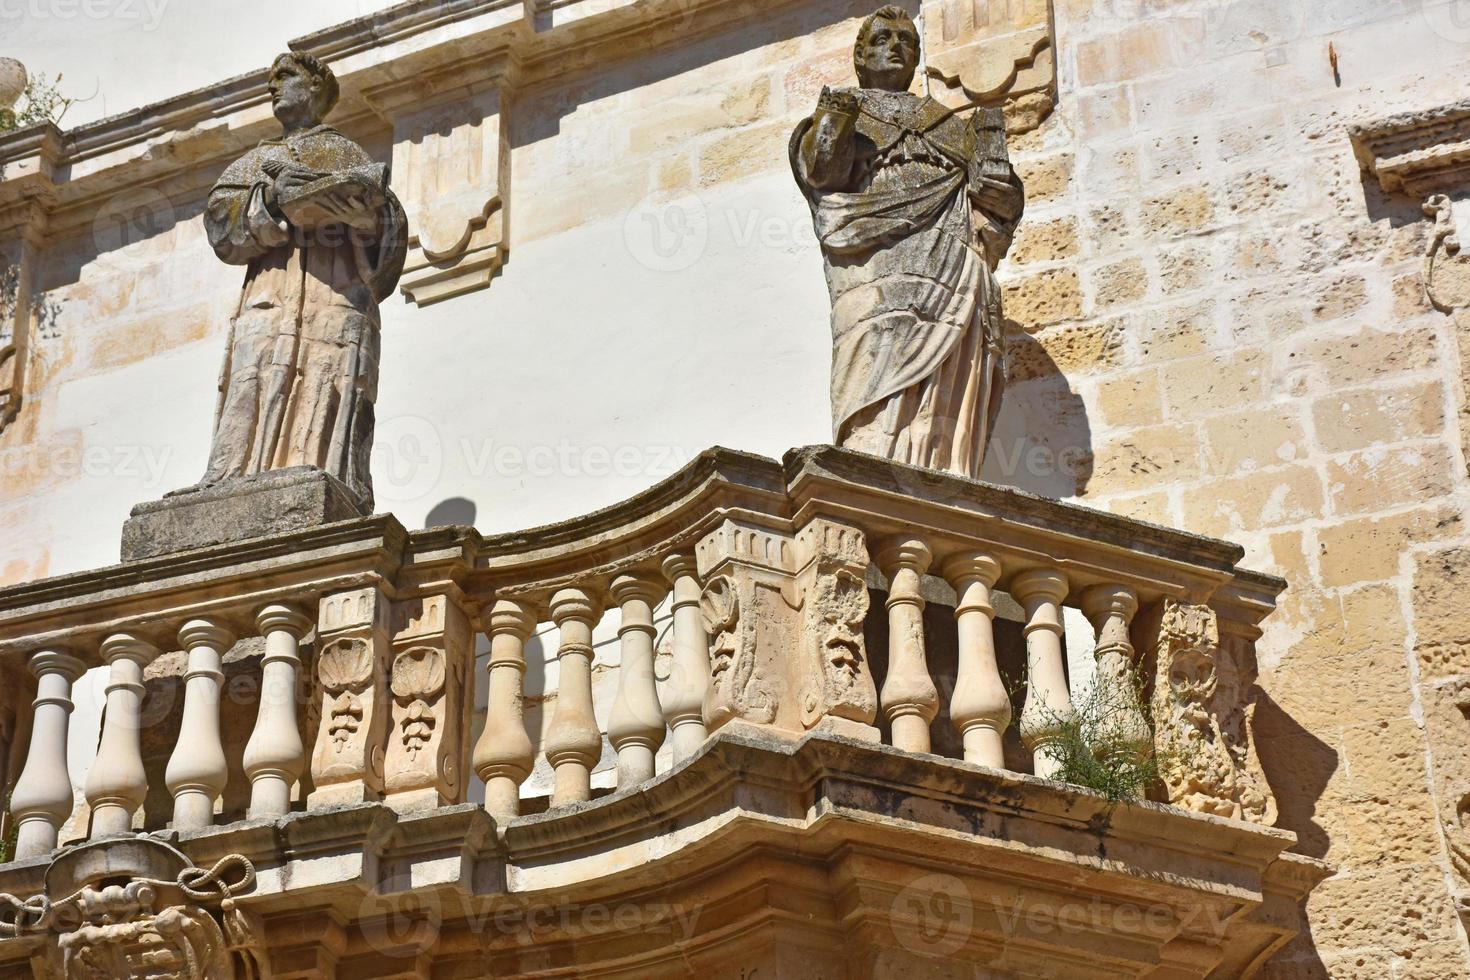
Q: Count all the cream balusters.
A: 12